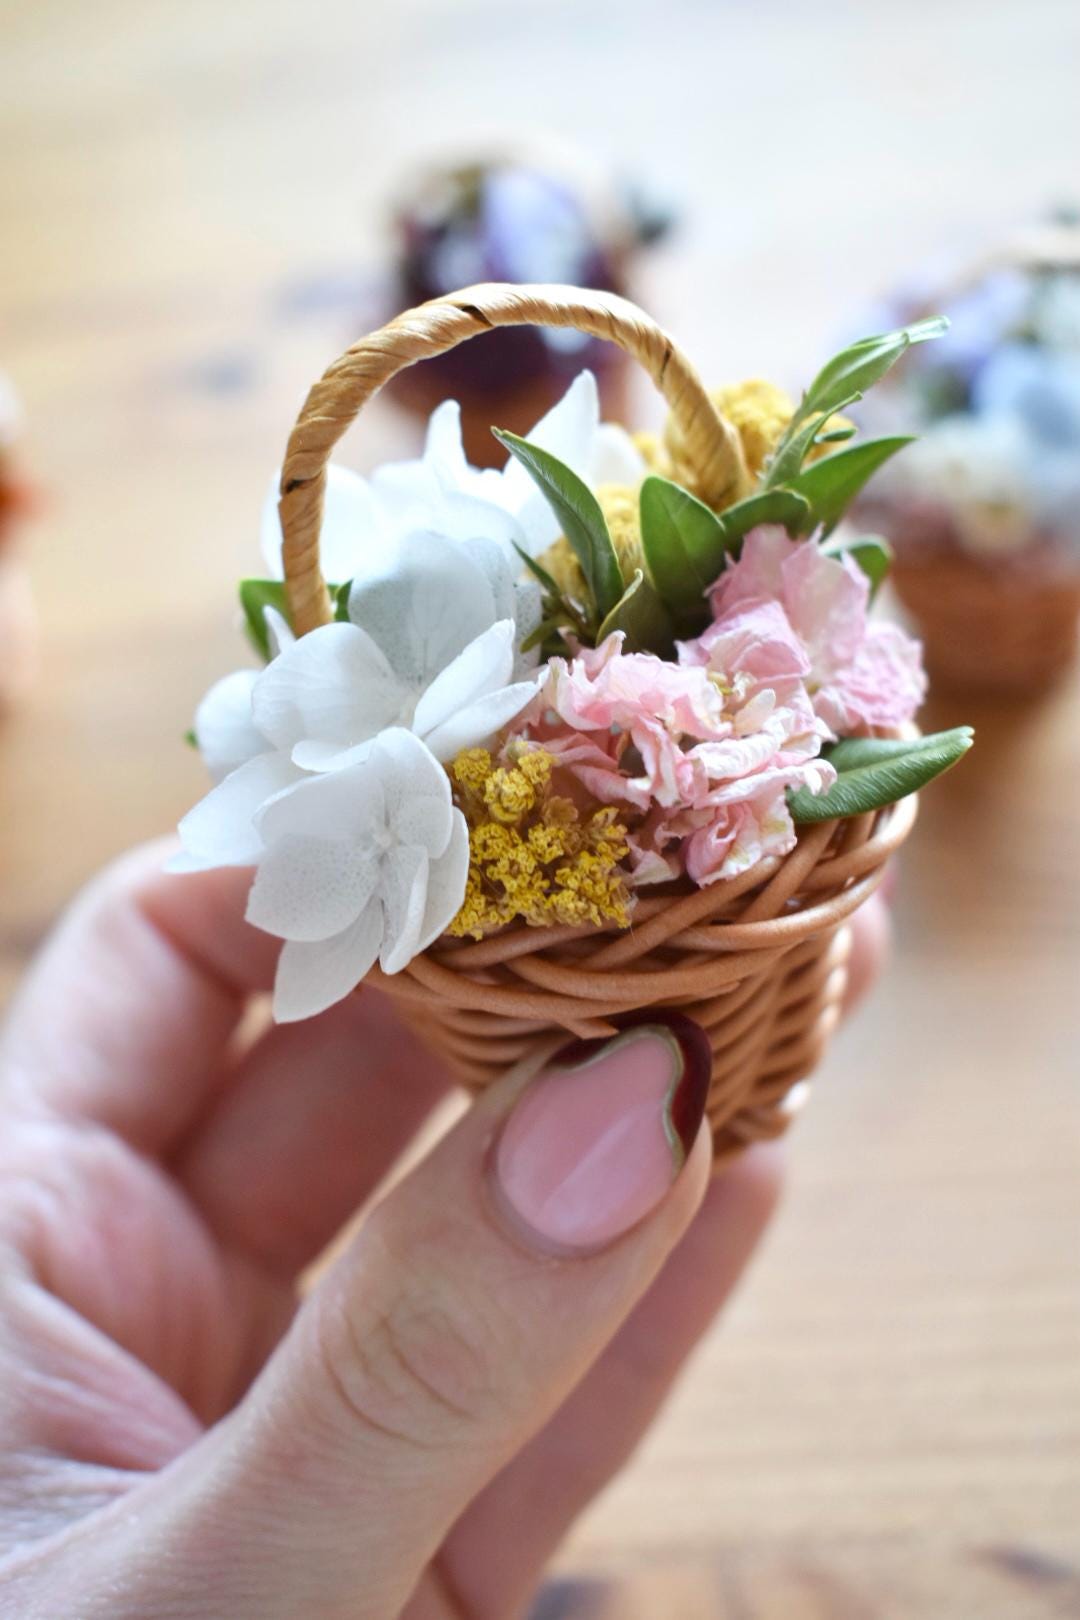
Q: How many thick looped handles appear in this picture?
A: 1